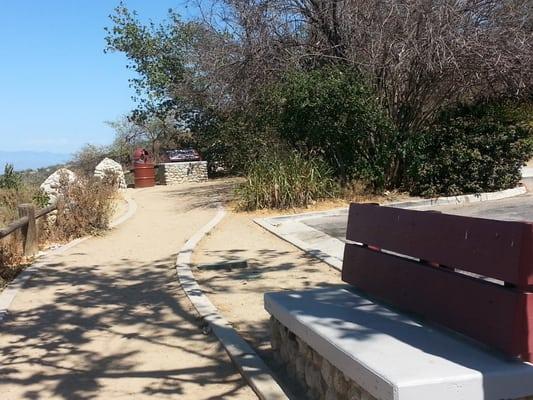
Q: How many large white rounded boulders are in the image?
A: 2